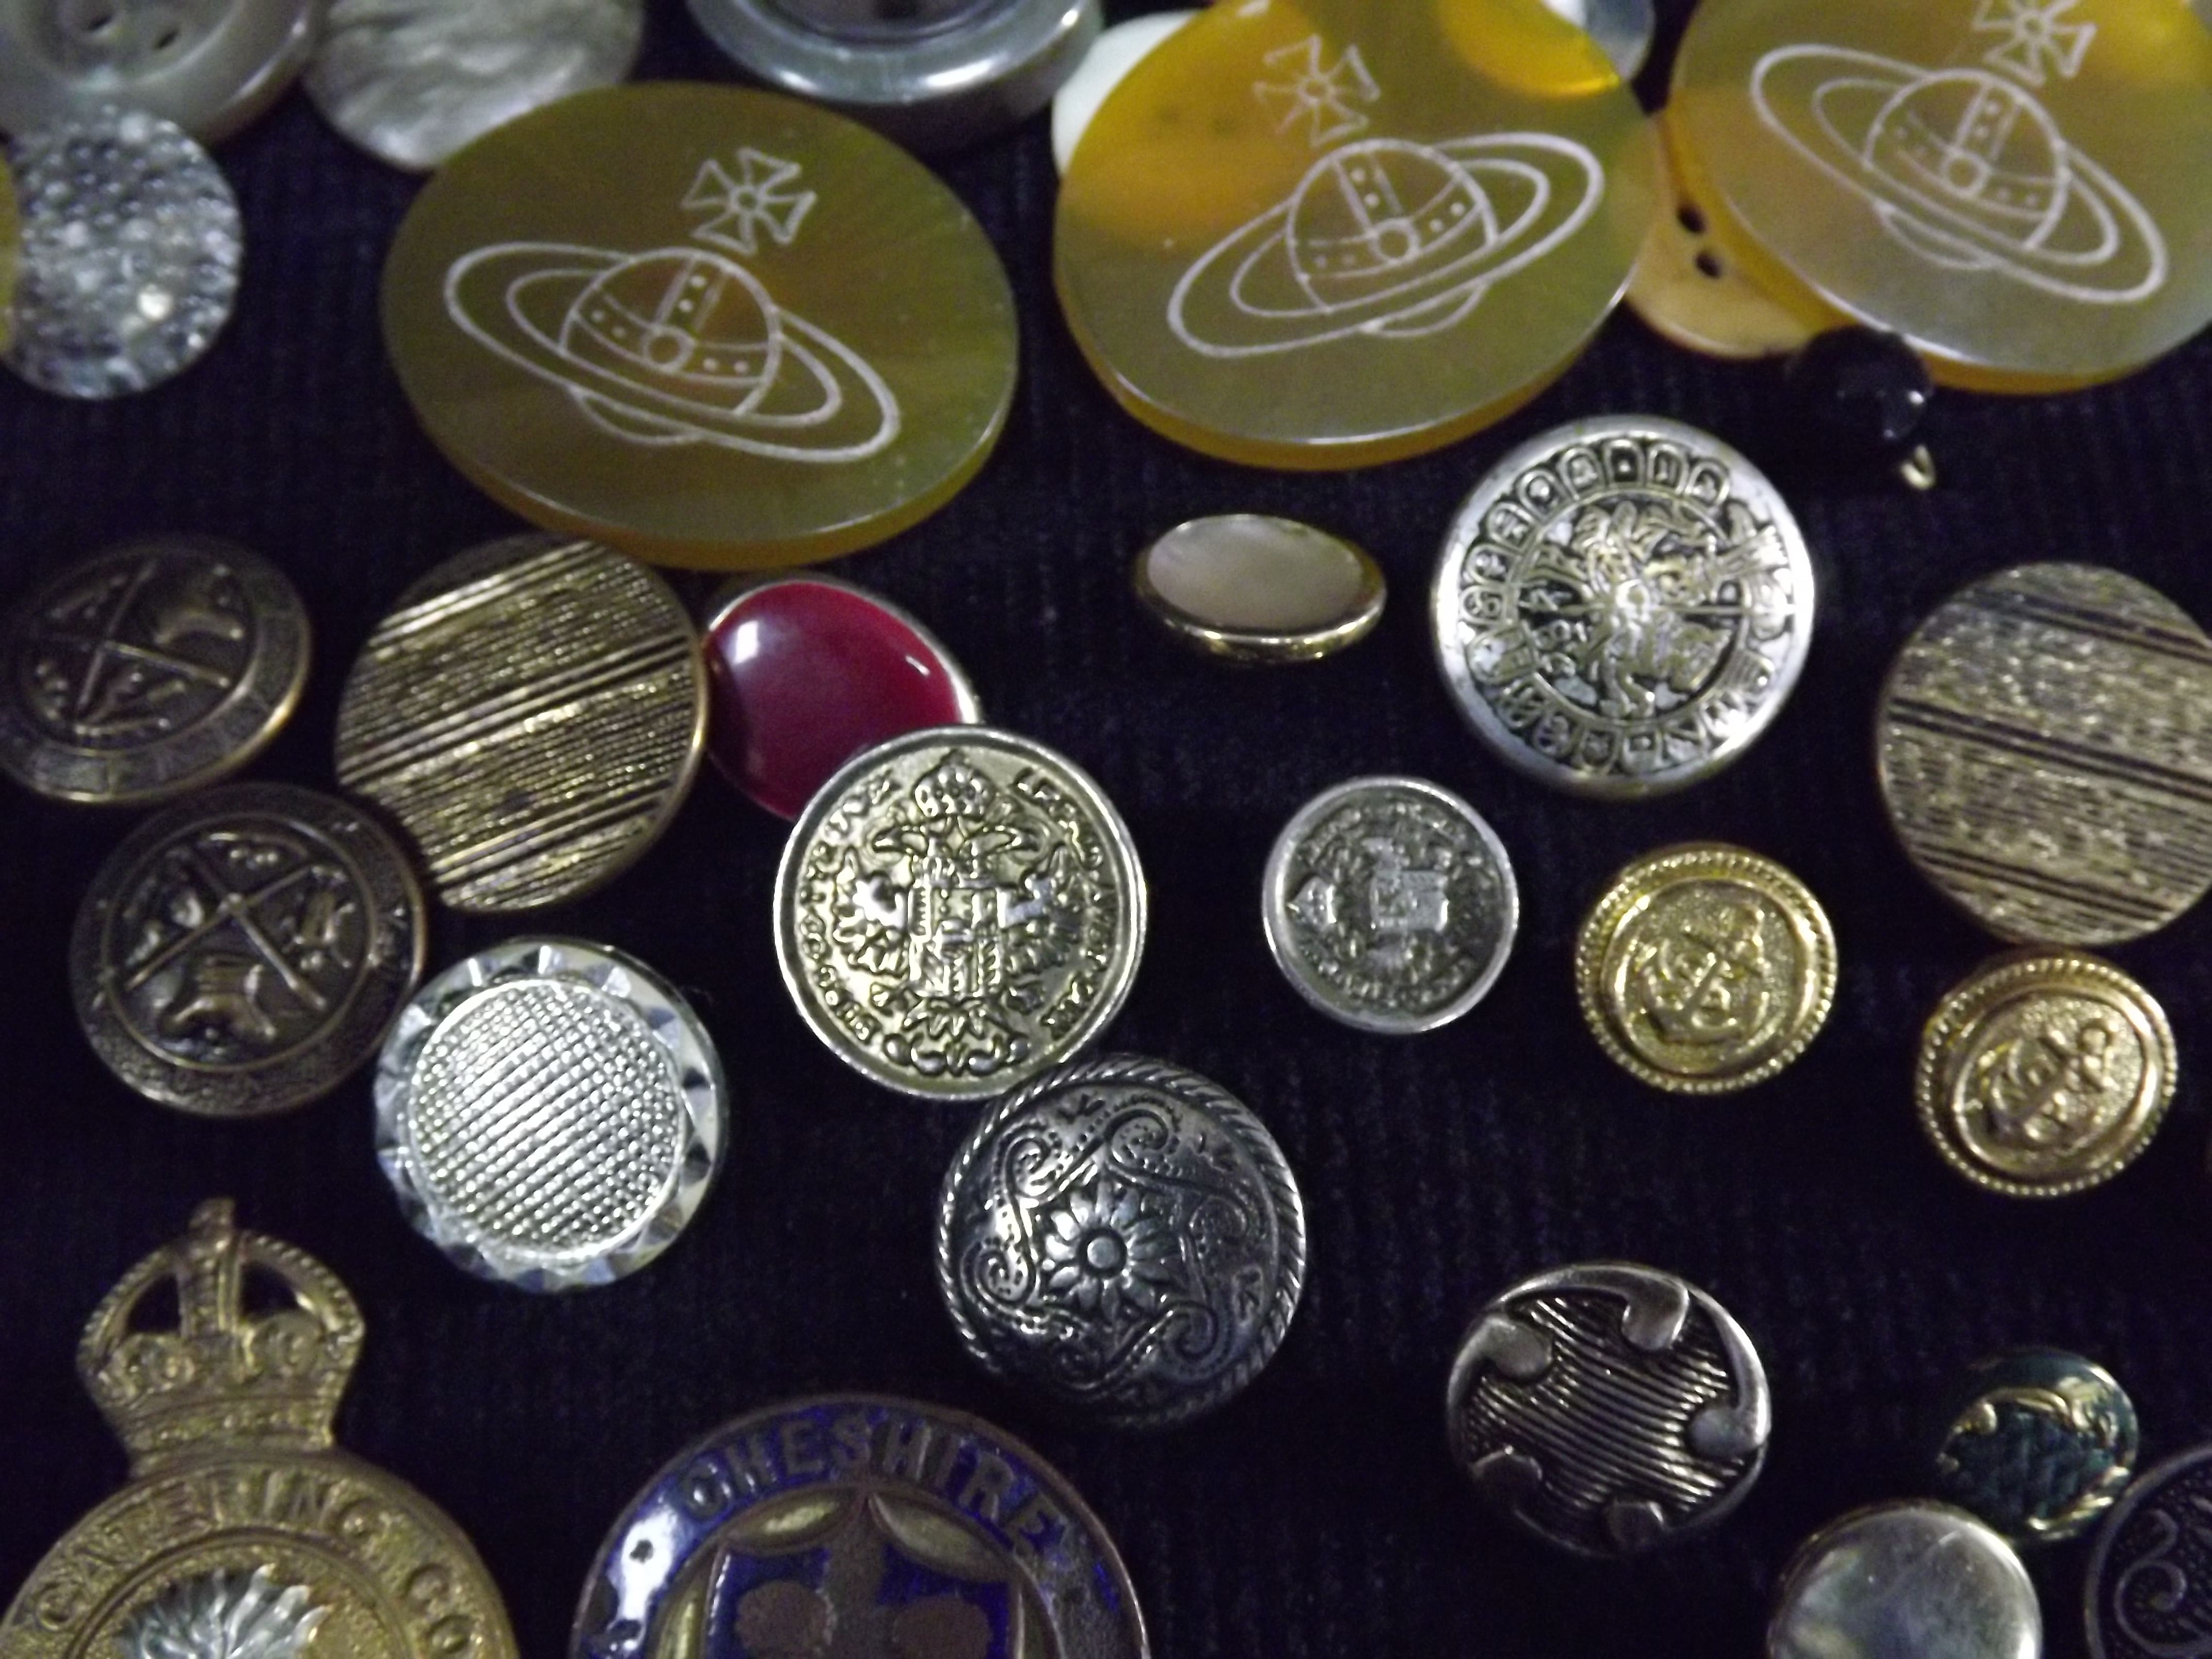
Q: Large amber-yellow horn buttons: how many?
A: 3